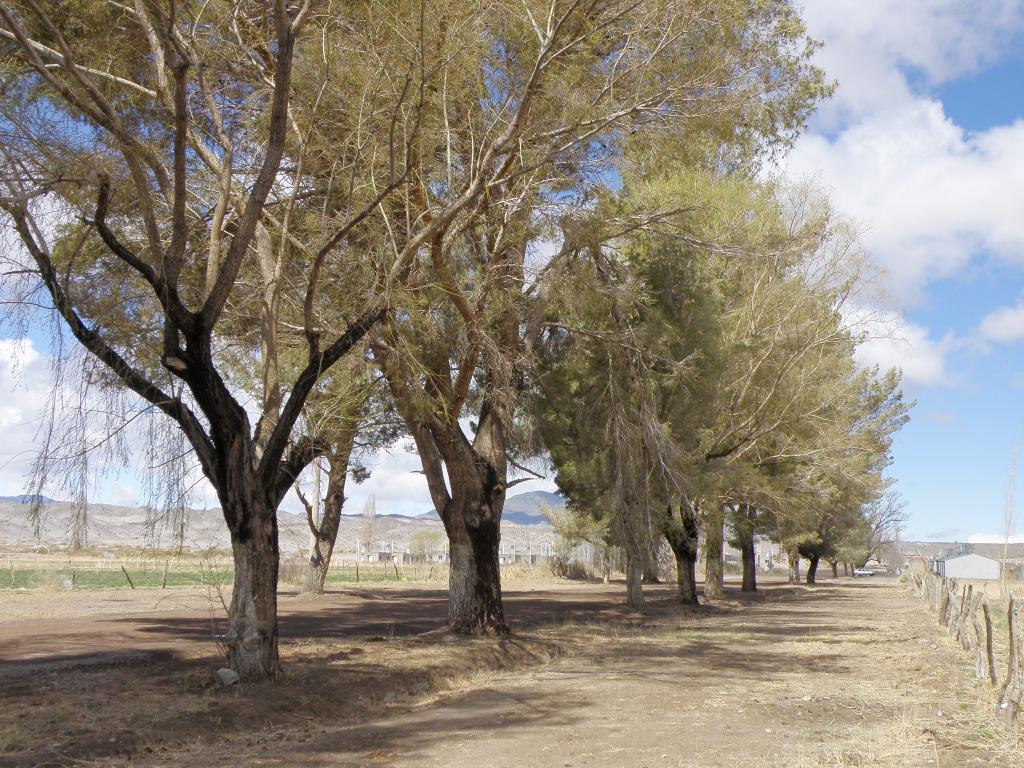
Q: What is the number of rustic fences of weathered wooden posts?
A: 1